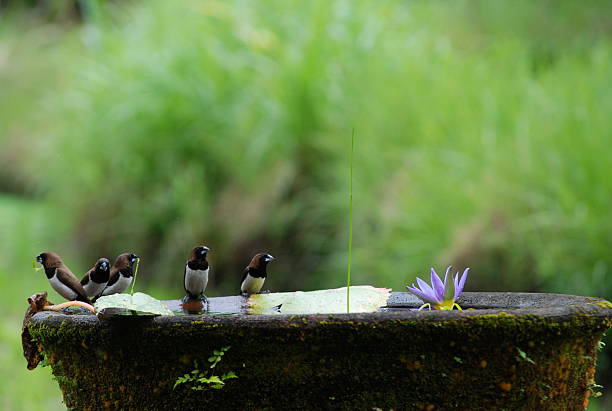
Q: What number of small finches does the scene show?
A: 5